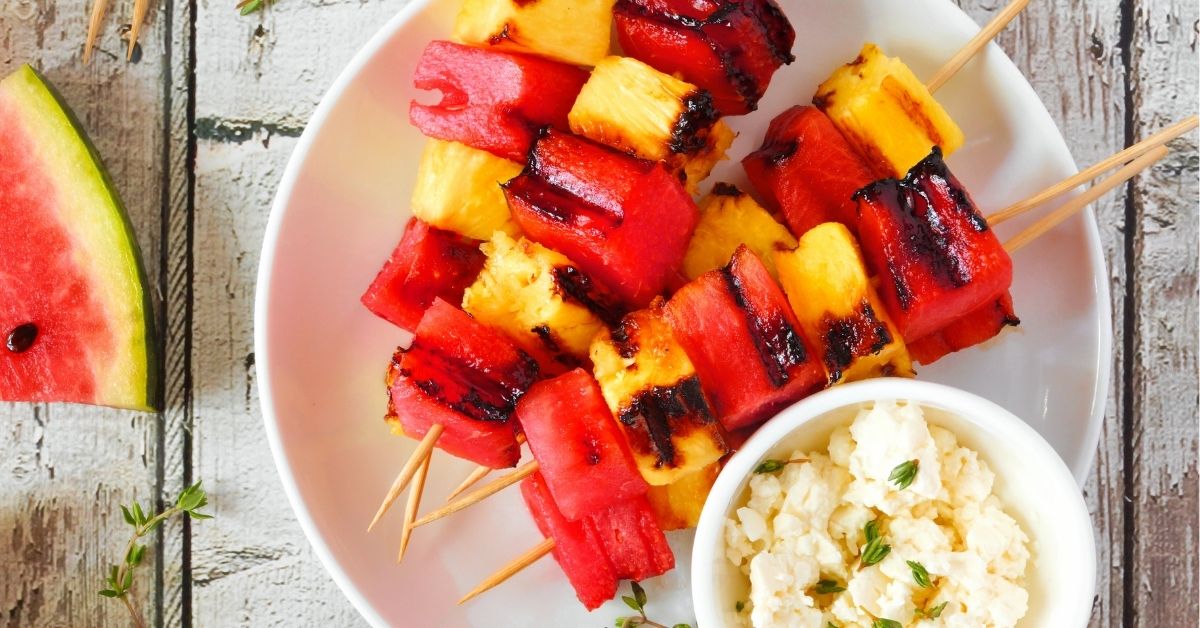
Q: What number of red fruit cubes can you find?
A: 11